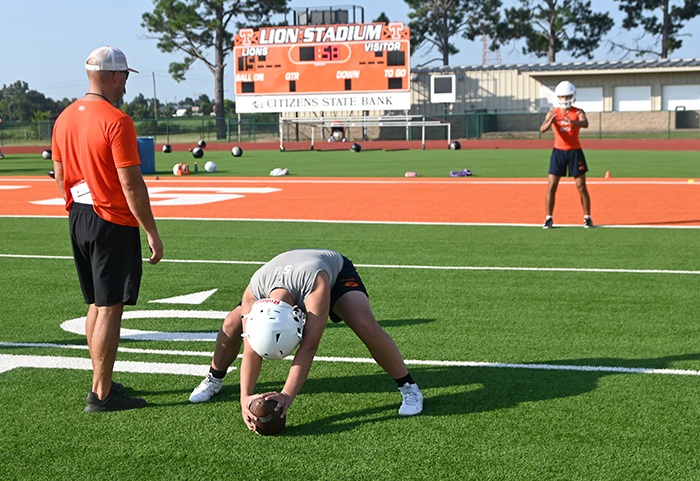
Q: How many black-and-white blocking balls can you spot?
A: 7